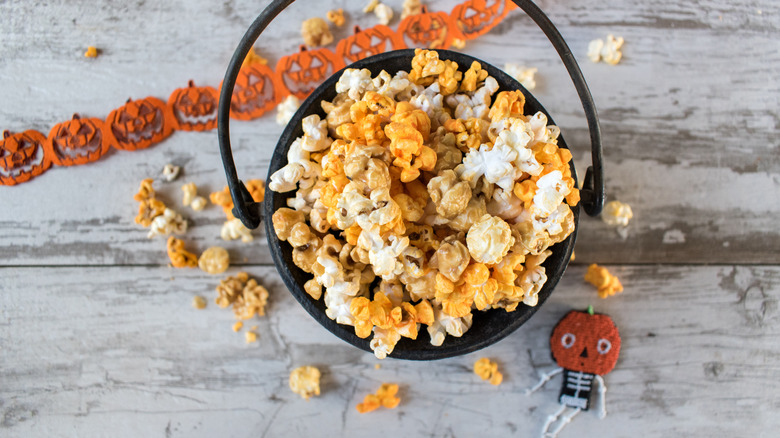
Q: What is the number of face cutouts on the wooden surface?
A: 9